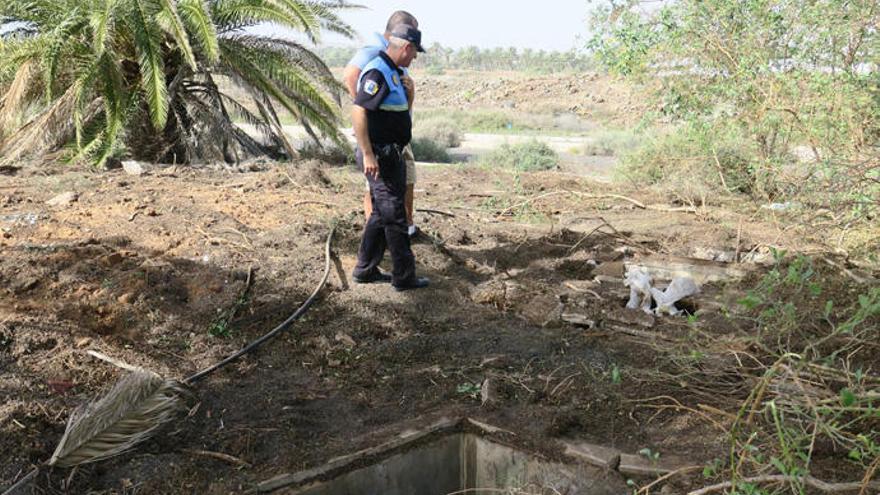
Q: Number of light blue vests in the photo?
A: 1